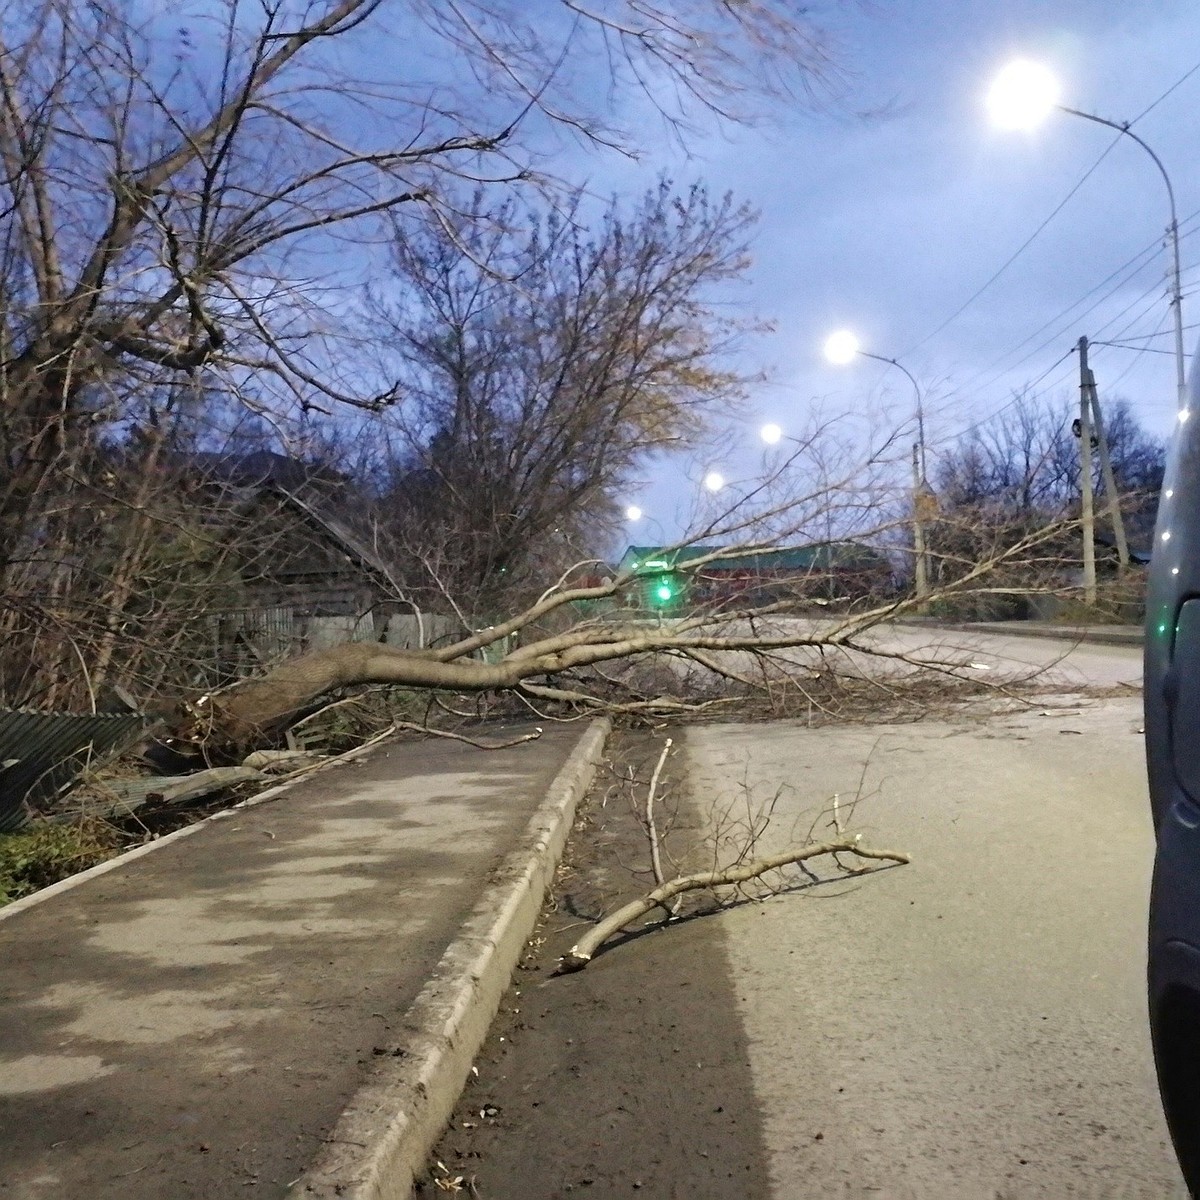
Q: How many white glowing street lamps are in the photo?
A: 5